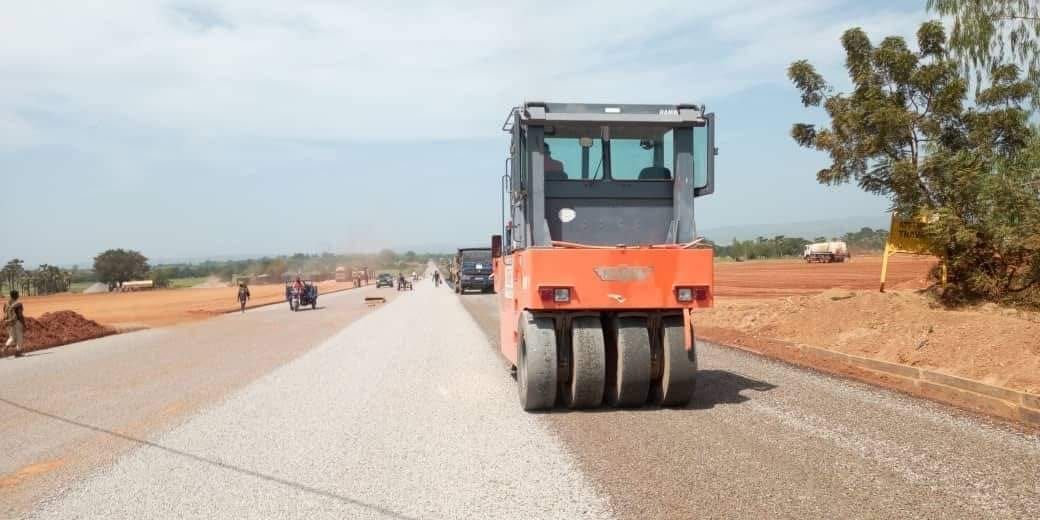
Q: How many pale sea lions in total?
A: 0